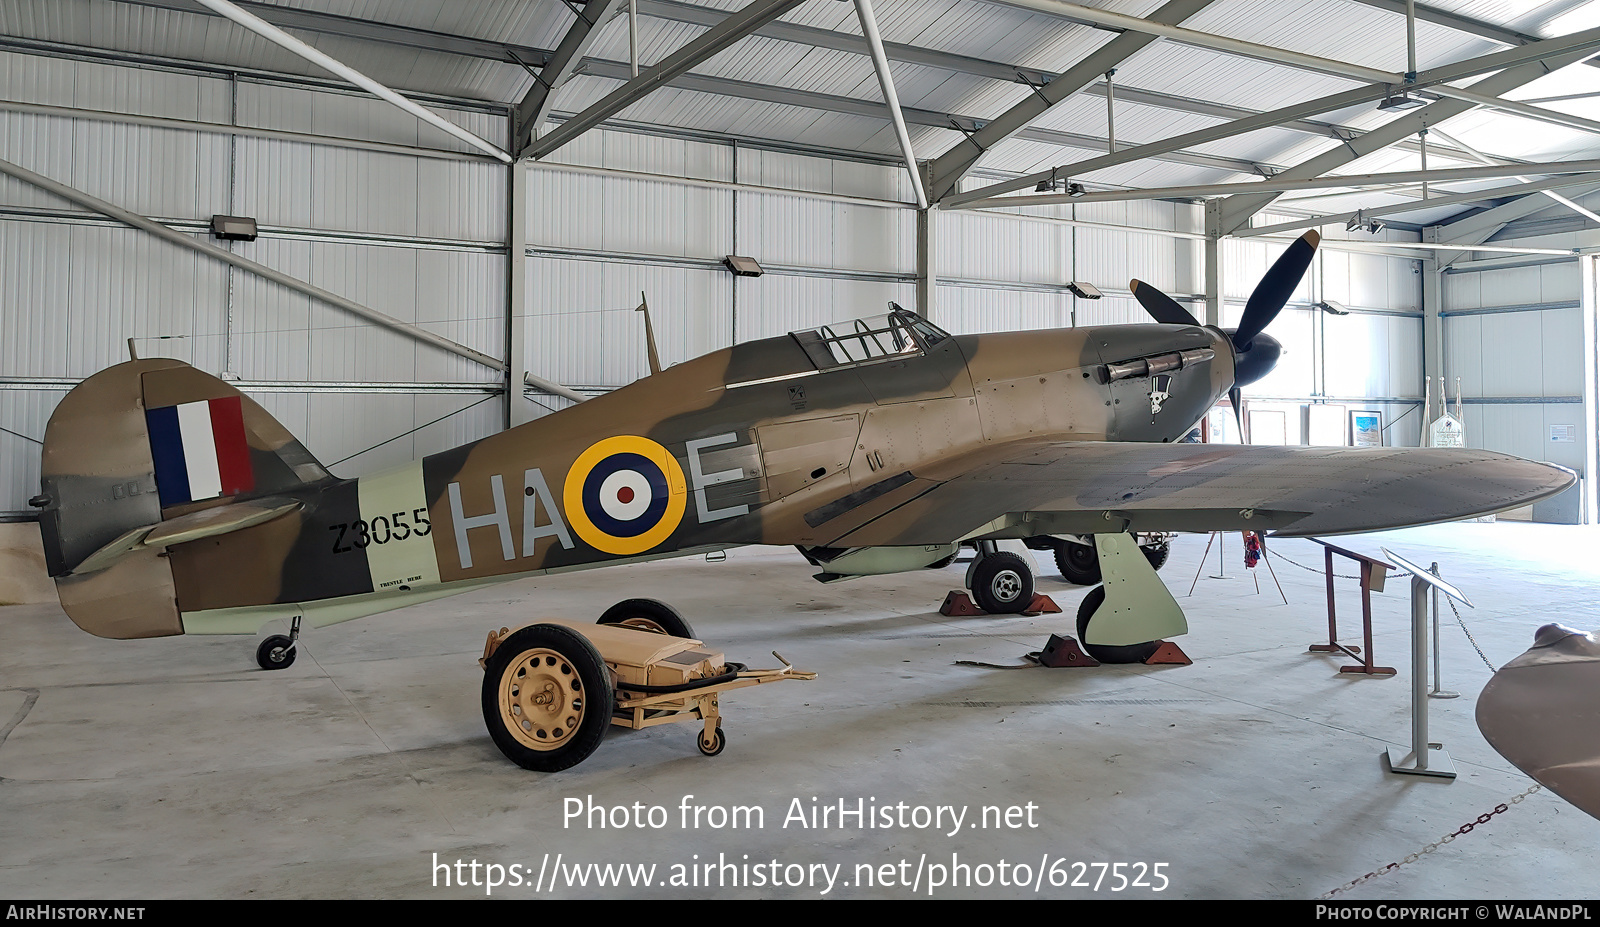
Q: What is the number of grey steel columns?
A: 4